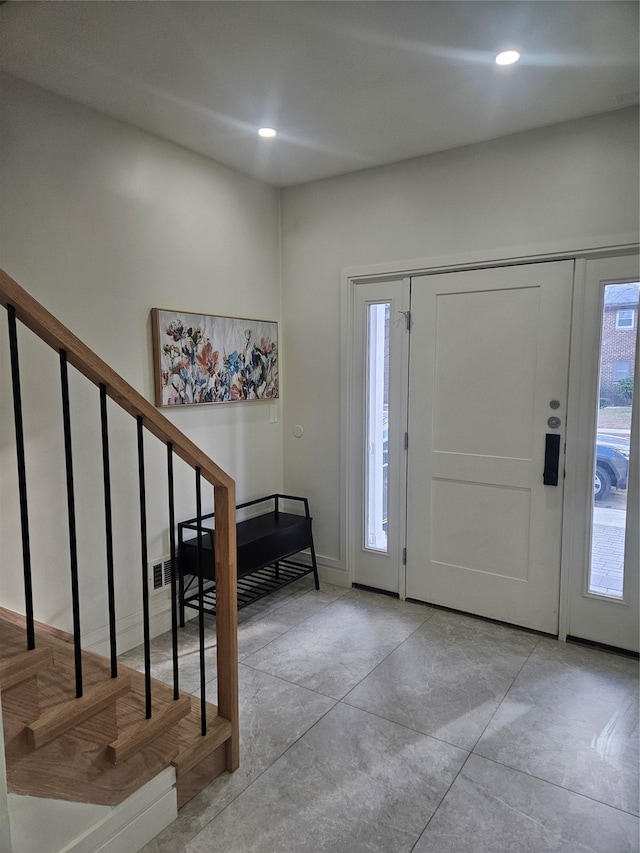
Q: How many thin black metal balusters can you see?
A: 6